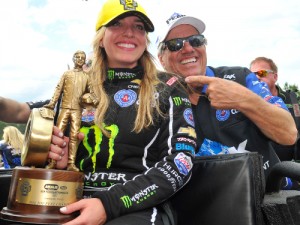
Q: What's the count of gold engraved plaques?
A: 1